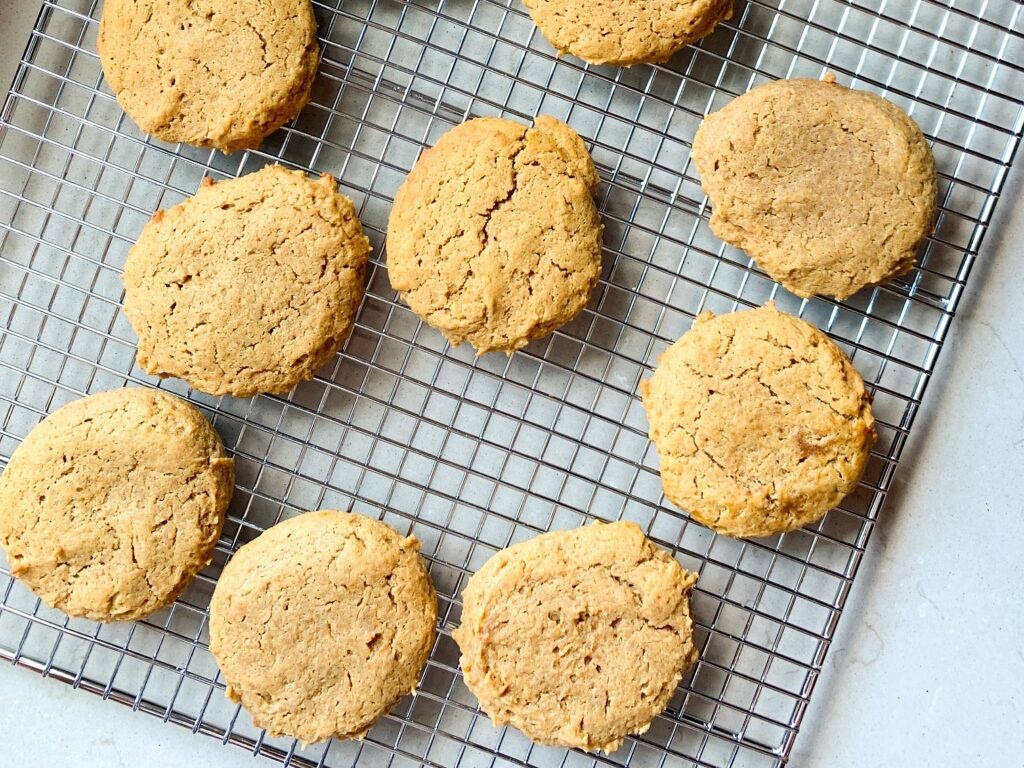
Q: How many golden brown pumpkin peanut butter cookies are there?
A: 9